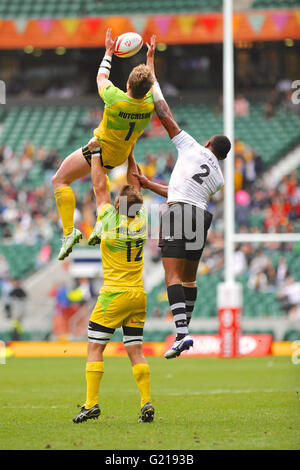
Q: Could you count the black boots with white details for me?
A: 2